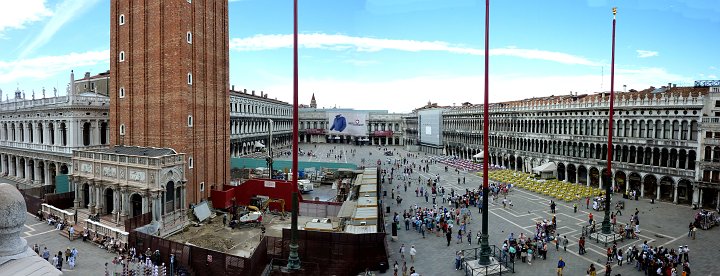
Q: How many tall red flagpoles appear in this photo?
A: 3